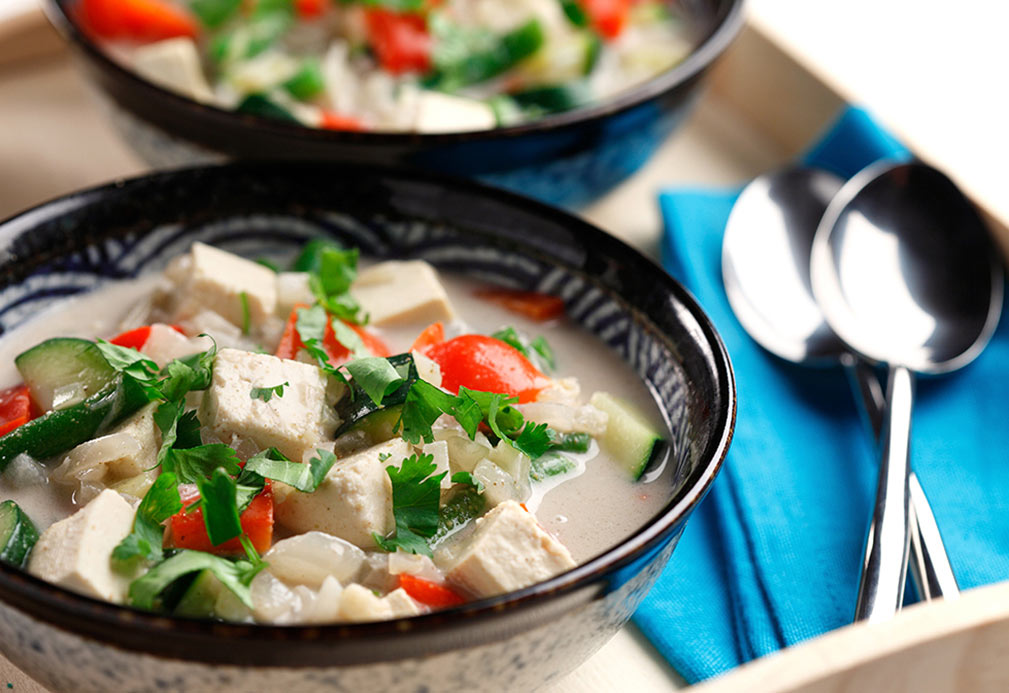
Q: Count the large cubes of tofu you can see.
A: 6